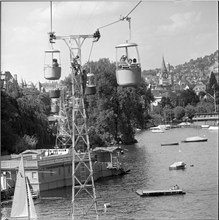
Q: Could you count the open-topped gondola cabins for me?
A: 5